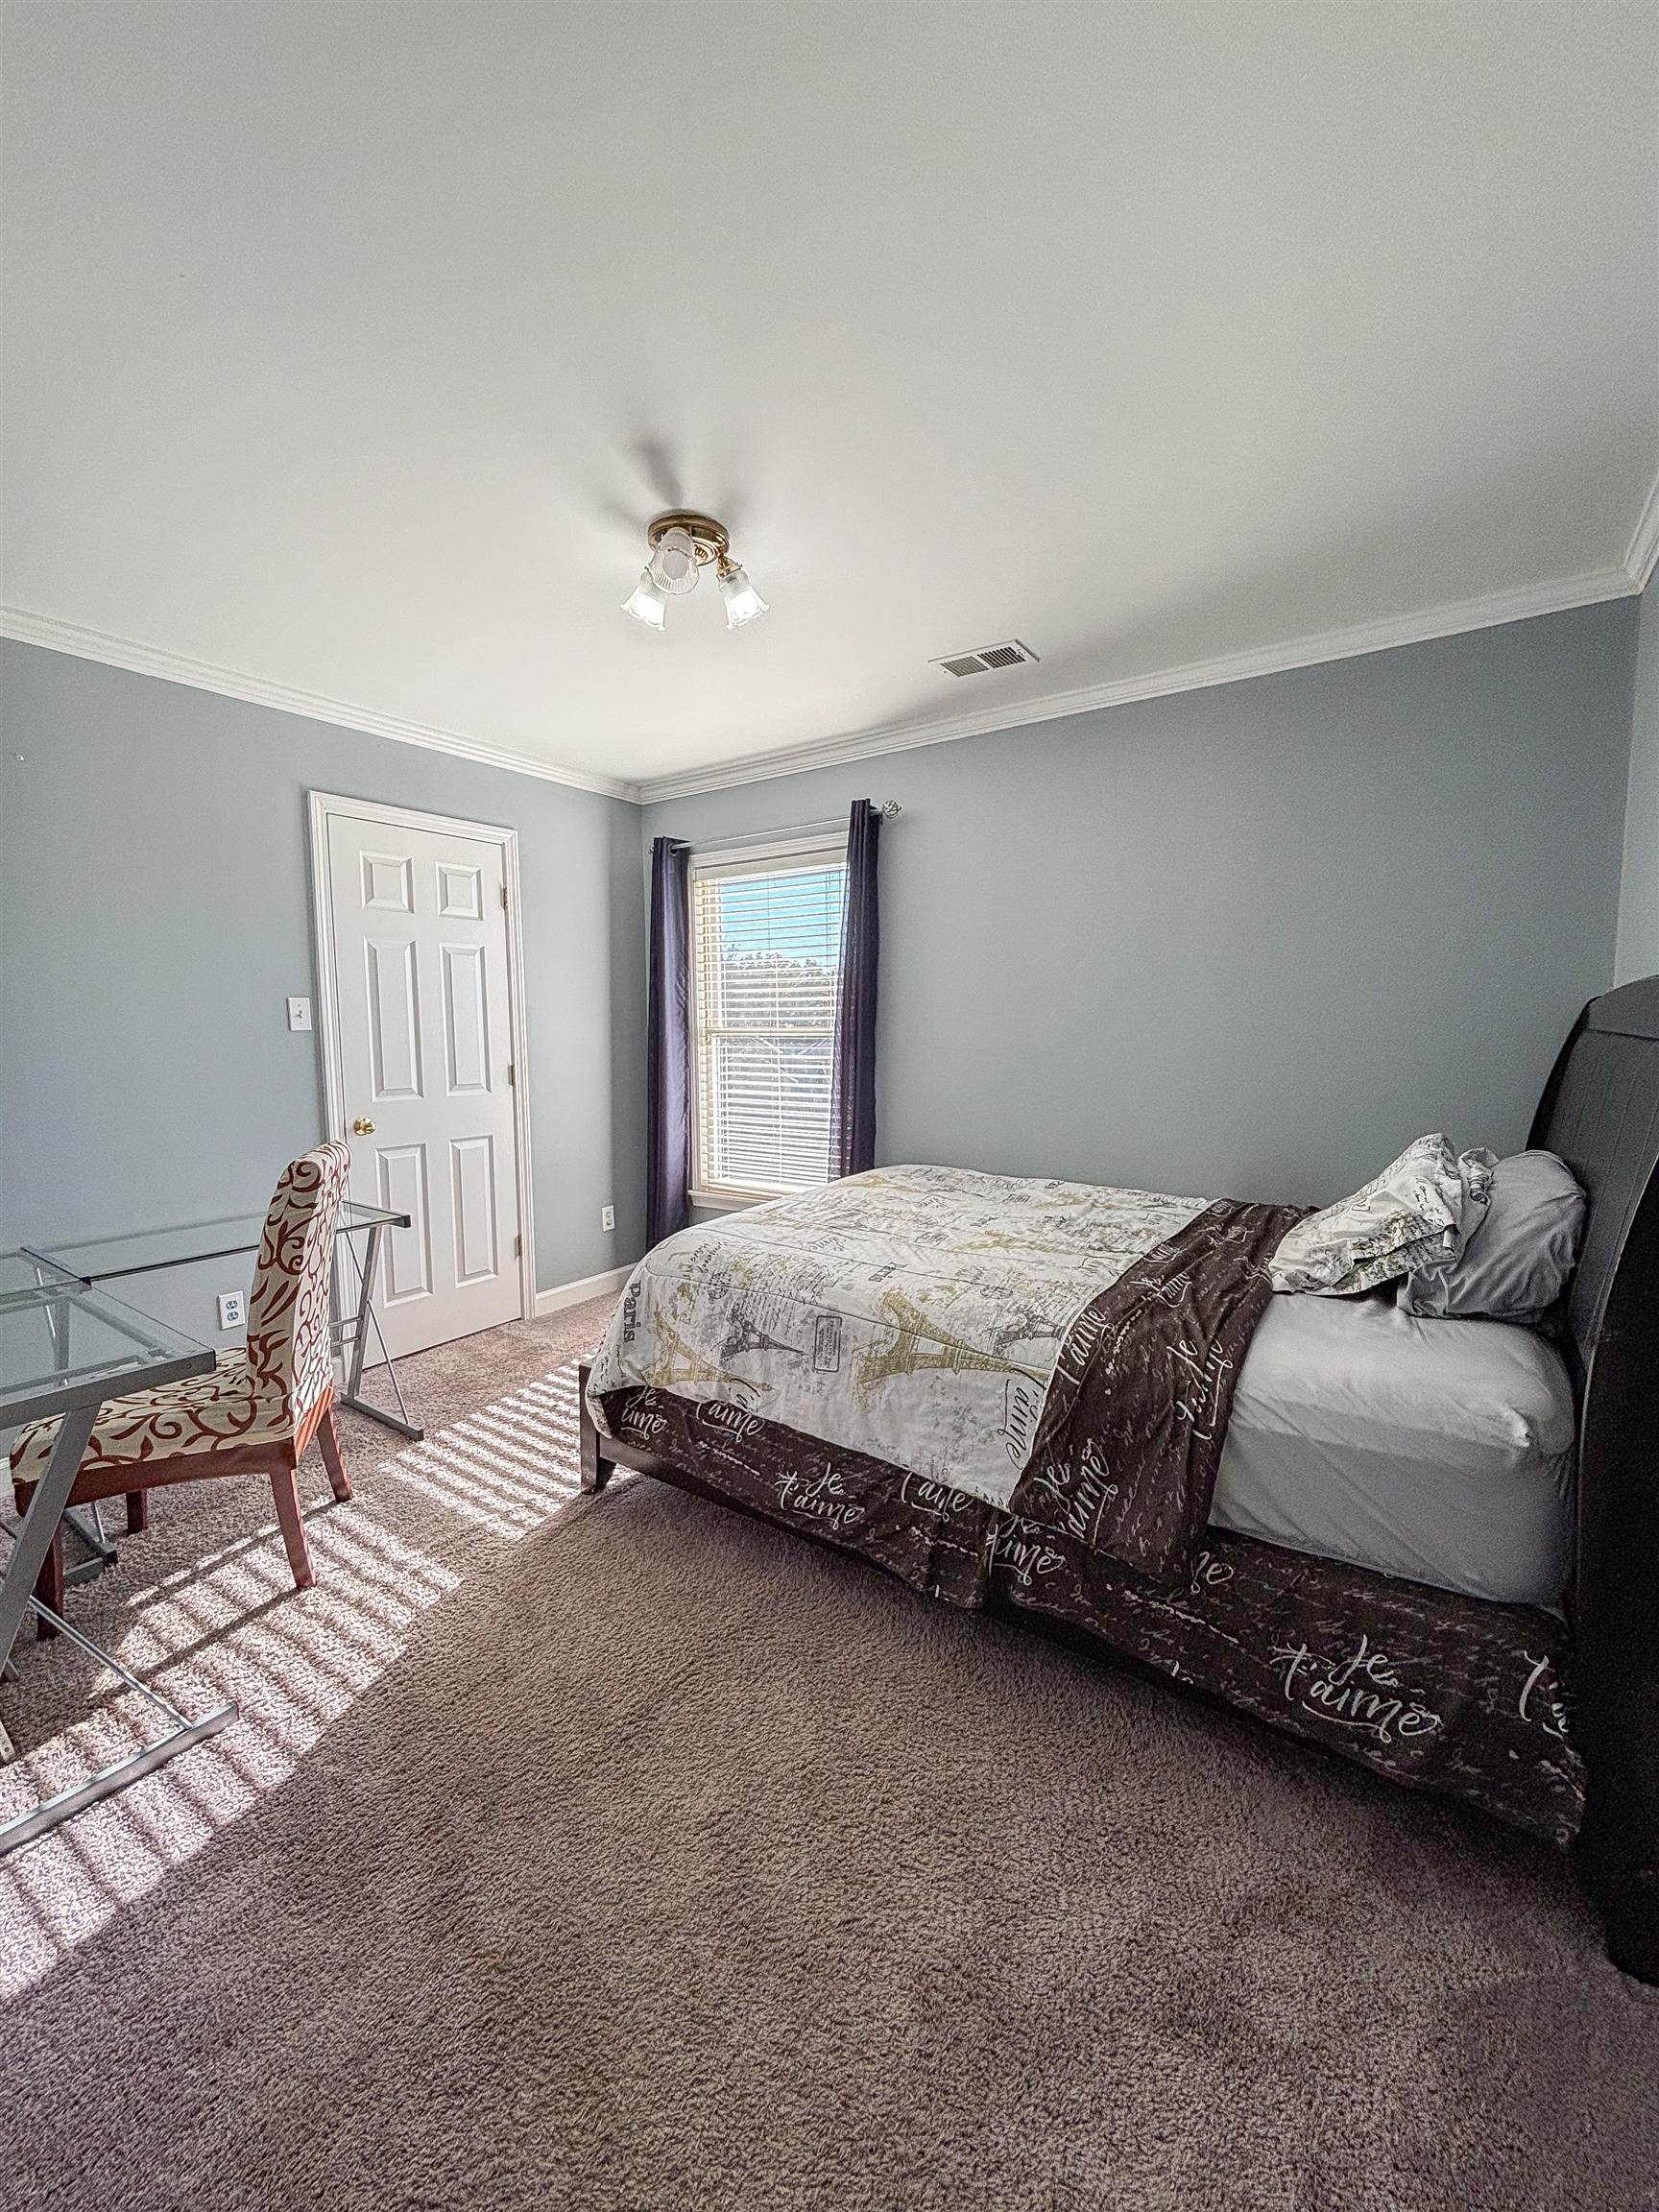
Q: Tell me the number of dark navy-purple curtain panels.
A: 2